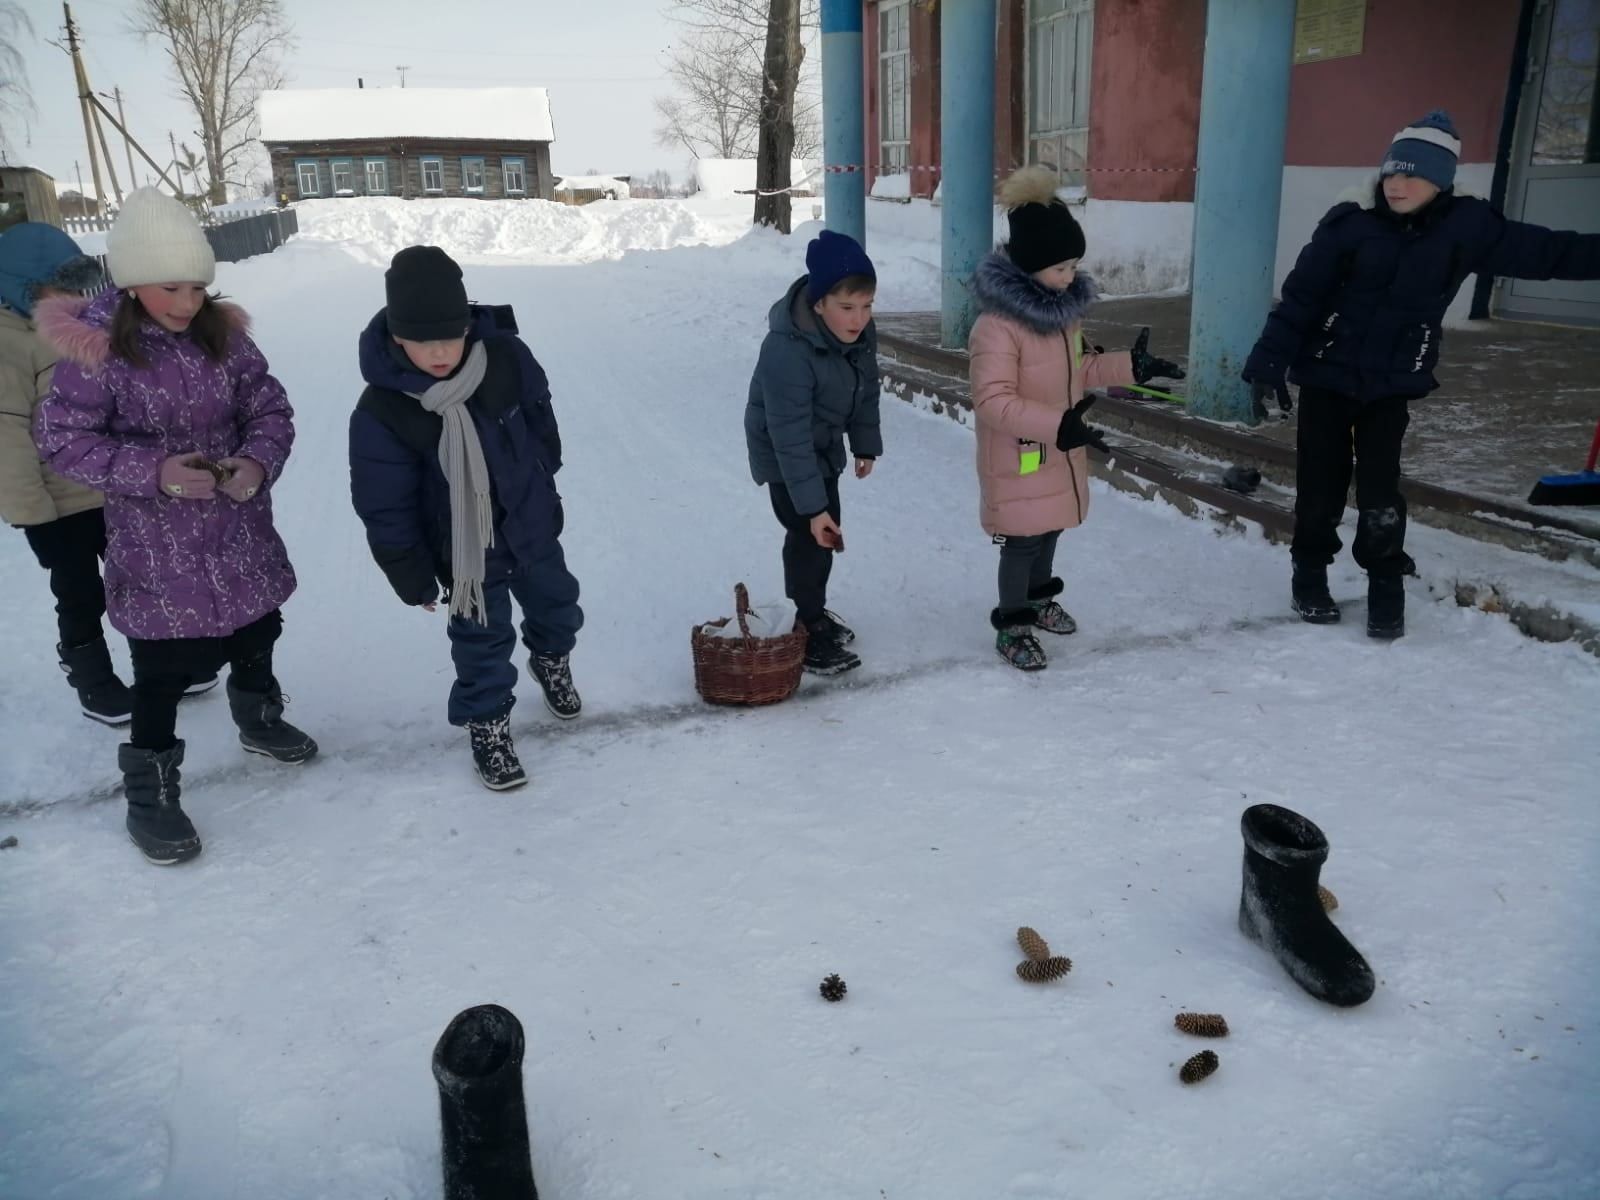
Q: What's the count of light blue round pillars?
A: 3